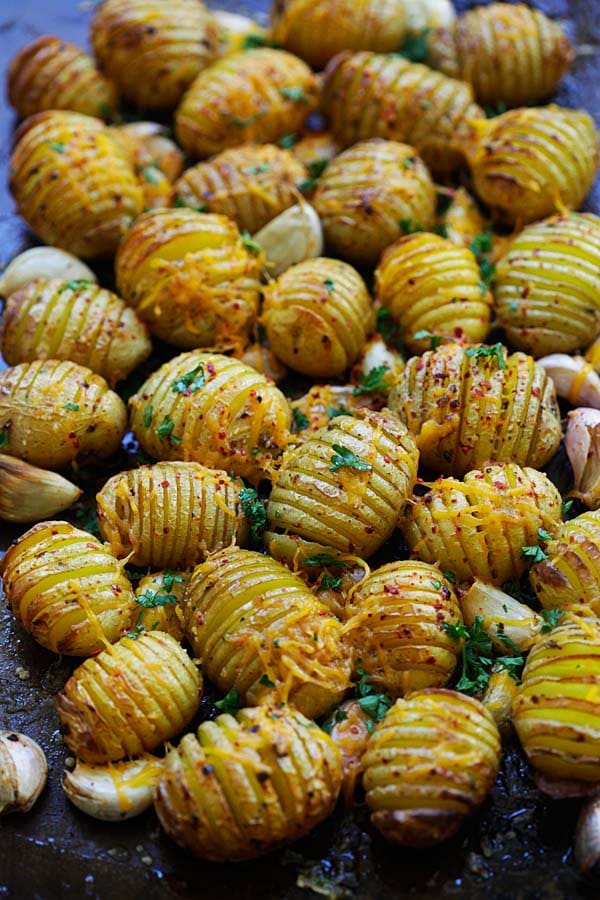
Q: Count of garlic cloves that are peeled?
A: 0